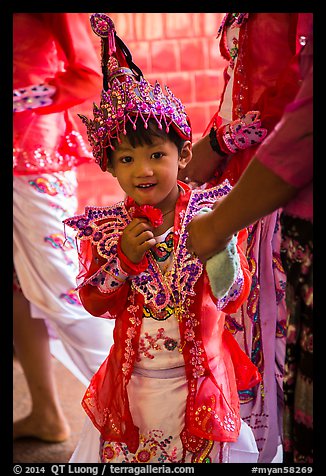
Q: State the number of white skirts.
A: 2